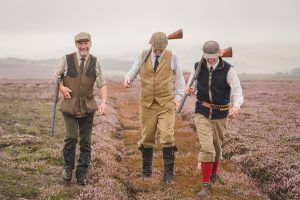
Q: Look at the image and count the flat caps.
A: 3